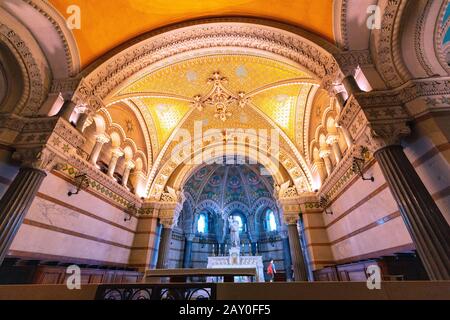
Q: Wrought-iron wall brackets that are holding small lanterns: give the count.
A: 4